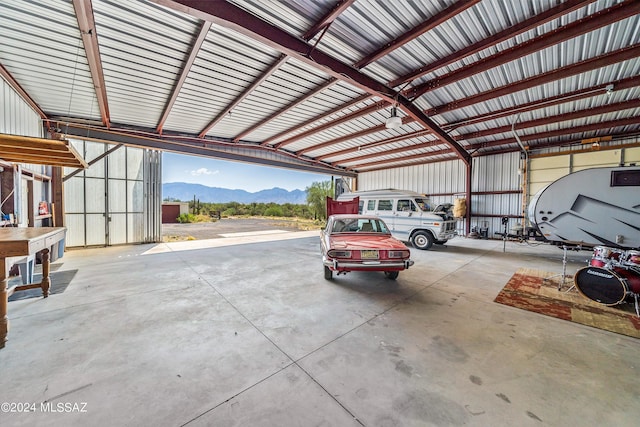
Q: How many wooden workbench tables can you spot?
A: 1